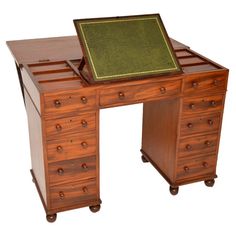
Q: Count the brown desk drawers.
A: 11